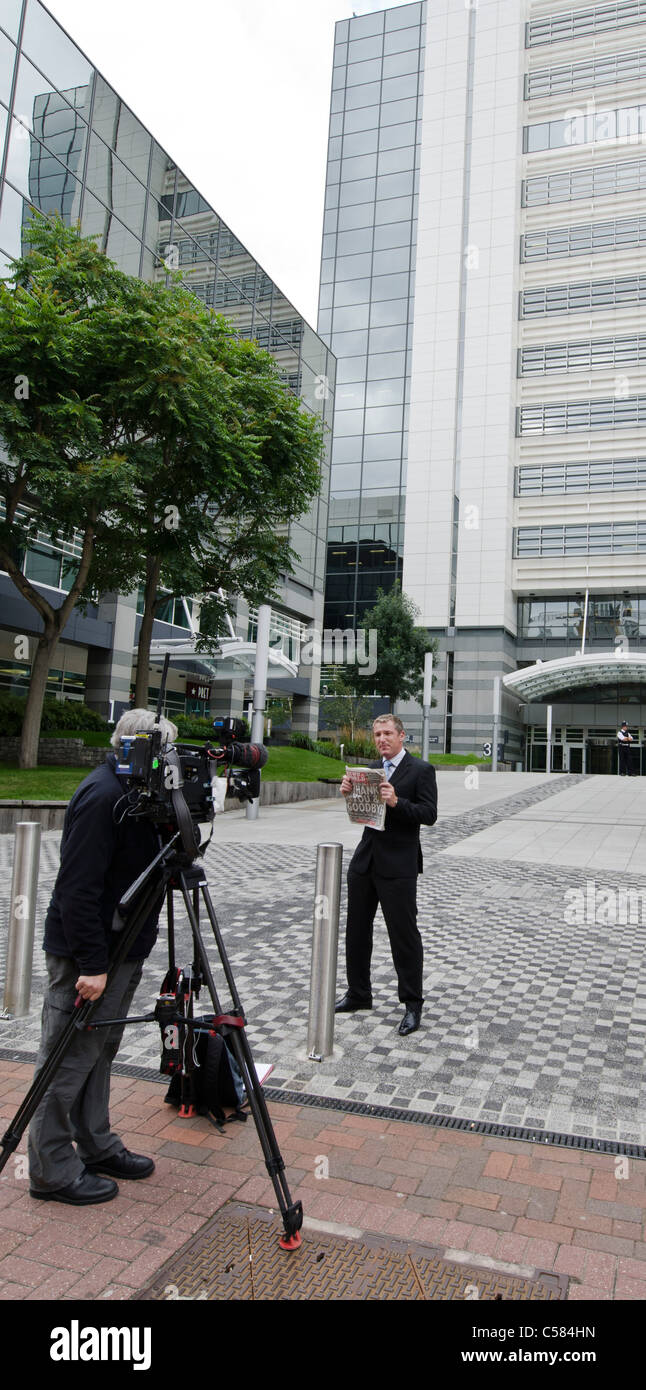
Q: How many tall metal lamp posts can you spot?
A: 4